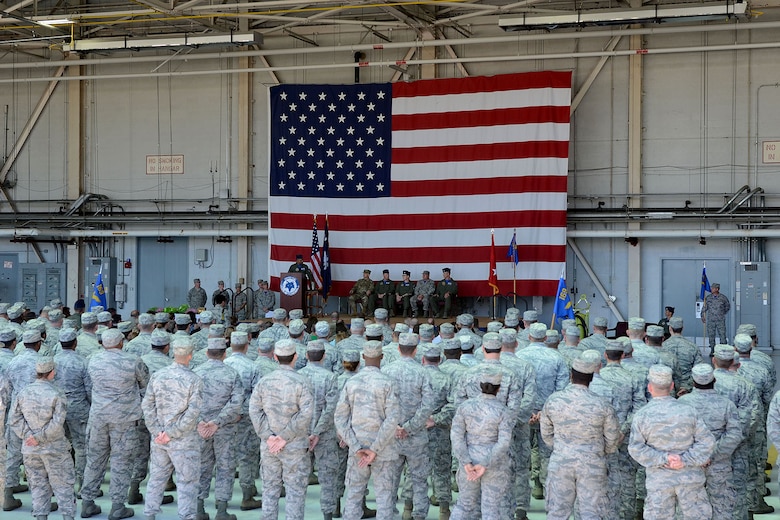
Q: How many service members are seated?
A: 5